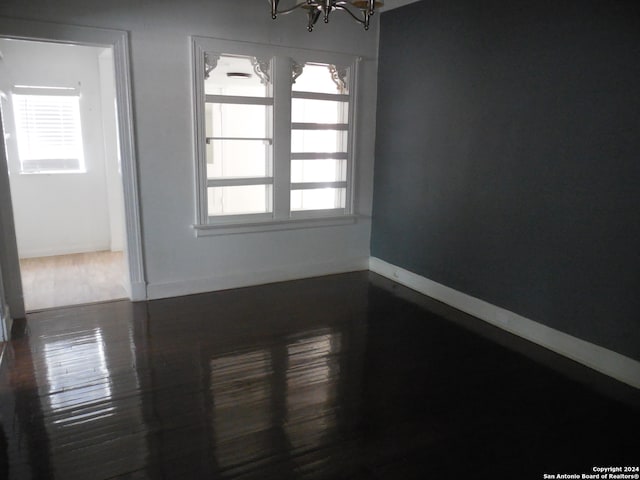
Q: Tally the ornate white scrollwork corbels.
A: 4